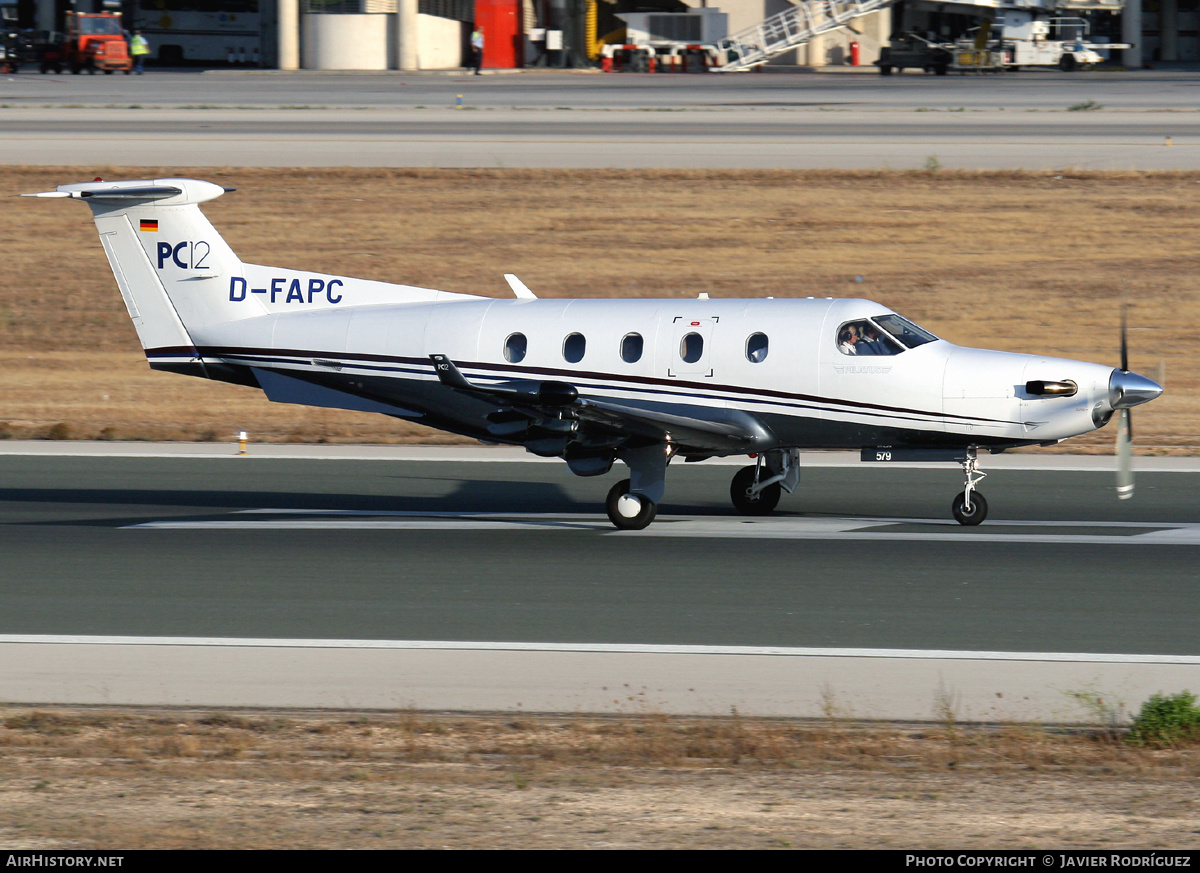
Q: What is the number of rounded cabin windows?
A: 5